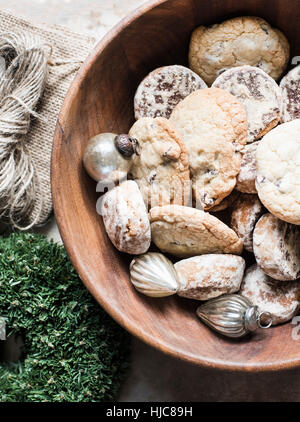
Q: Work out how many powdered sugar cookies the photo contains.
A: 9